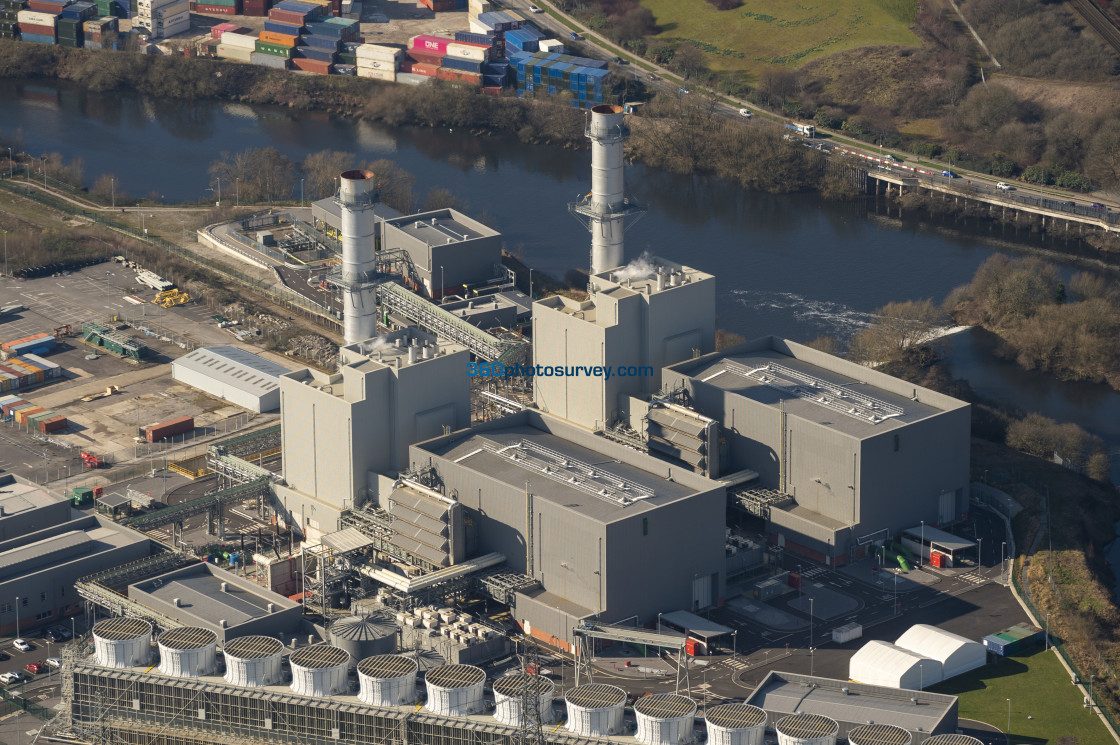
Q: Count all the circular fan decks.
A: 13